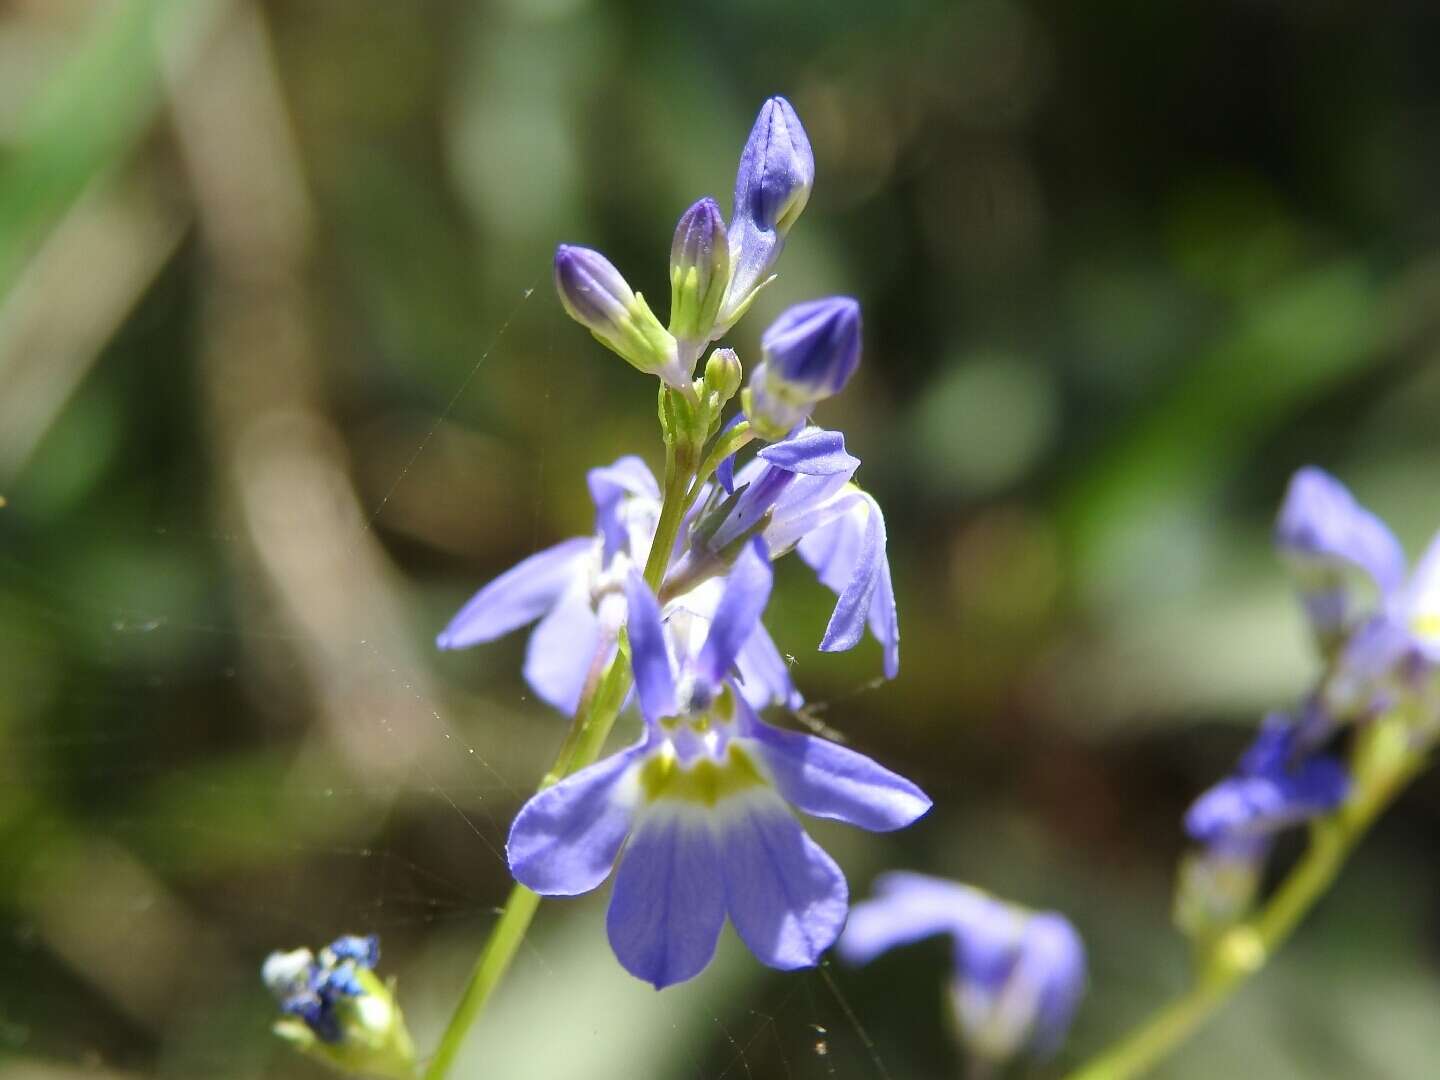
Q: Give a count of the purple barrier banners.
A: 0